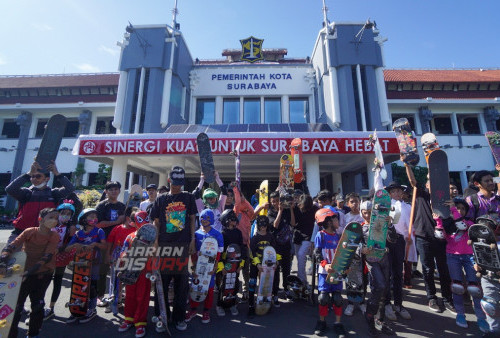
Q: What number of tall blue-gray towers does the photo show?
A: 2